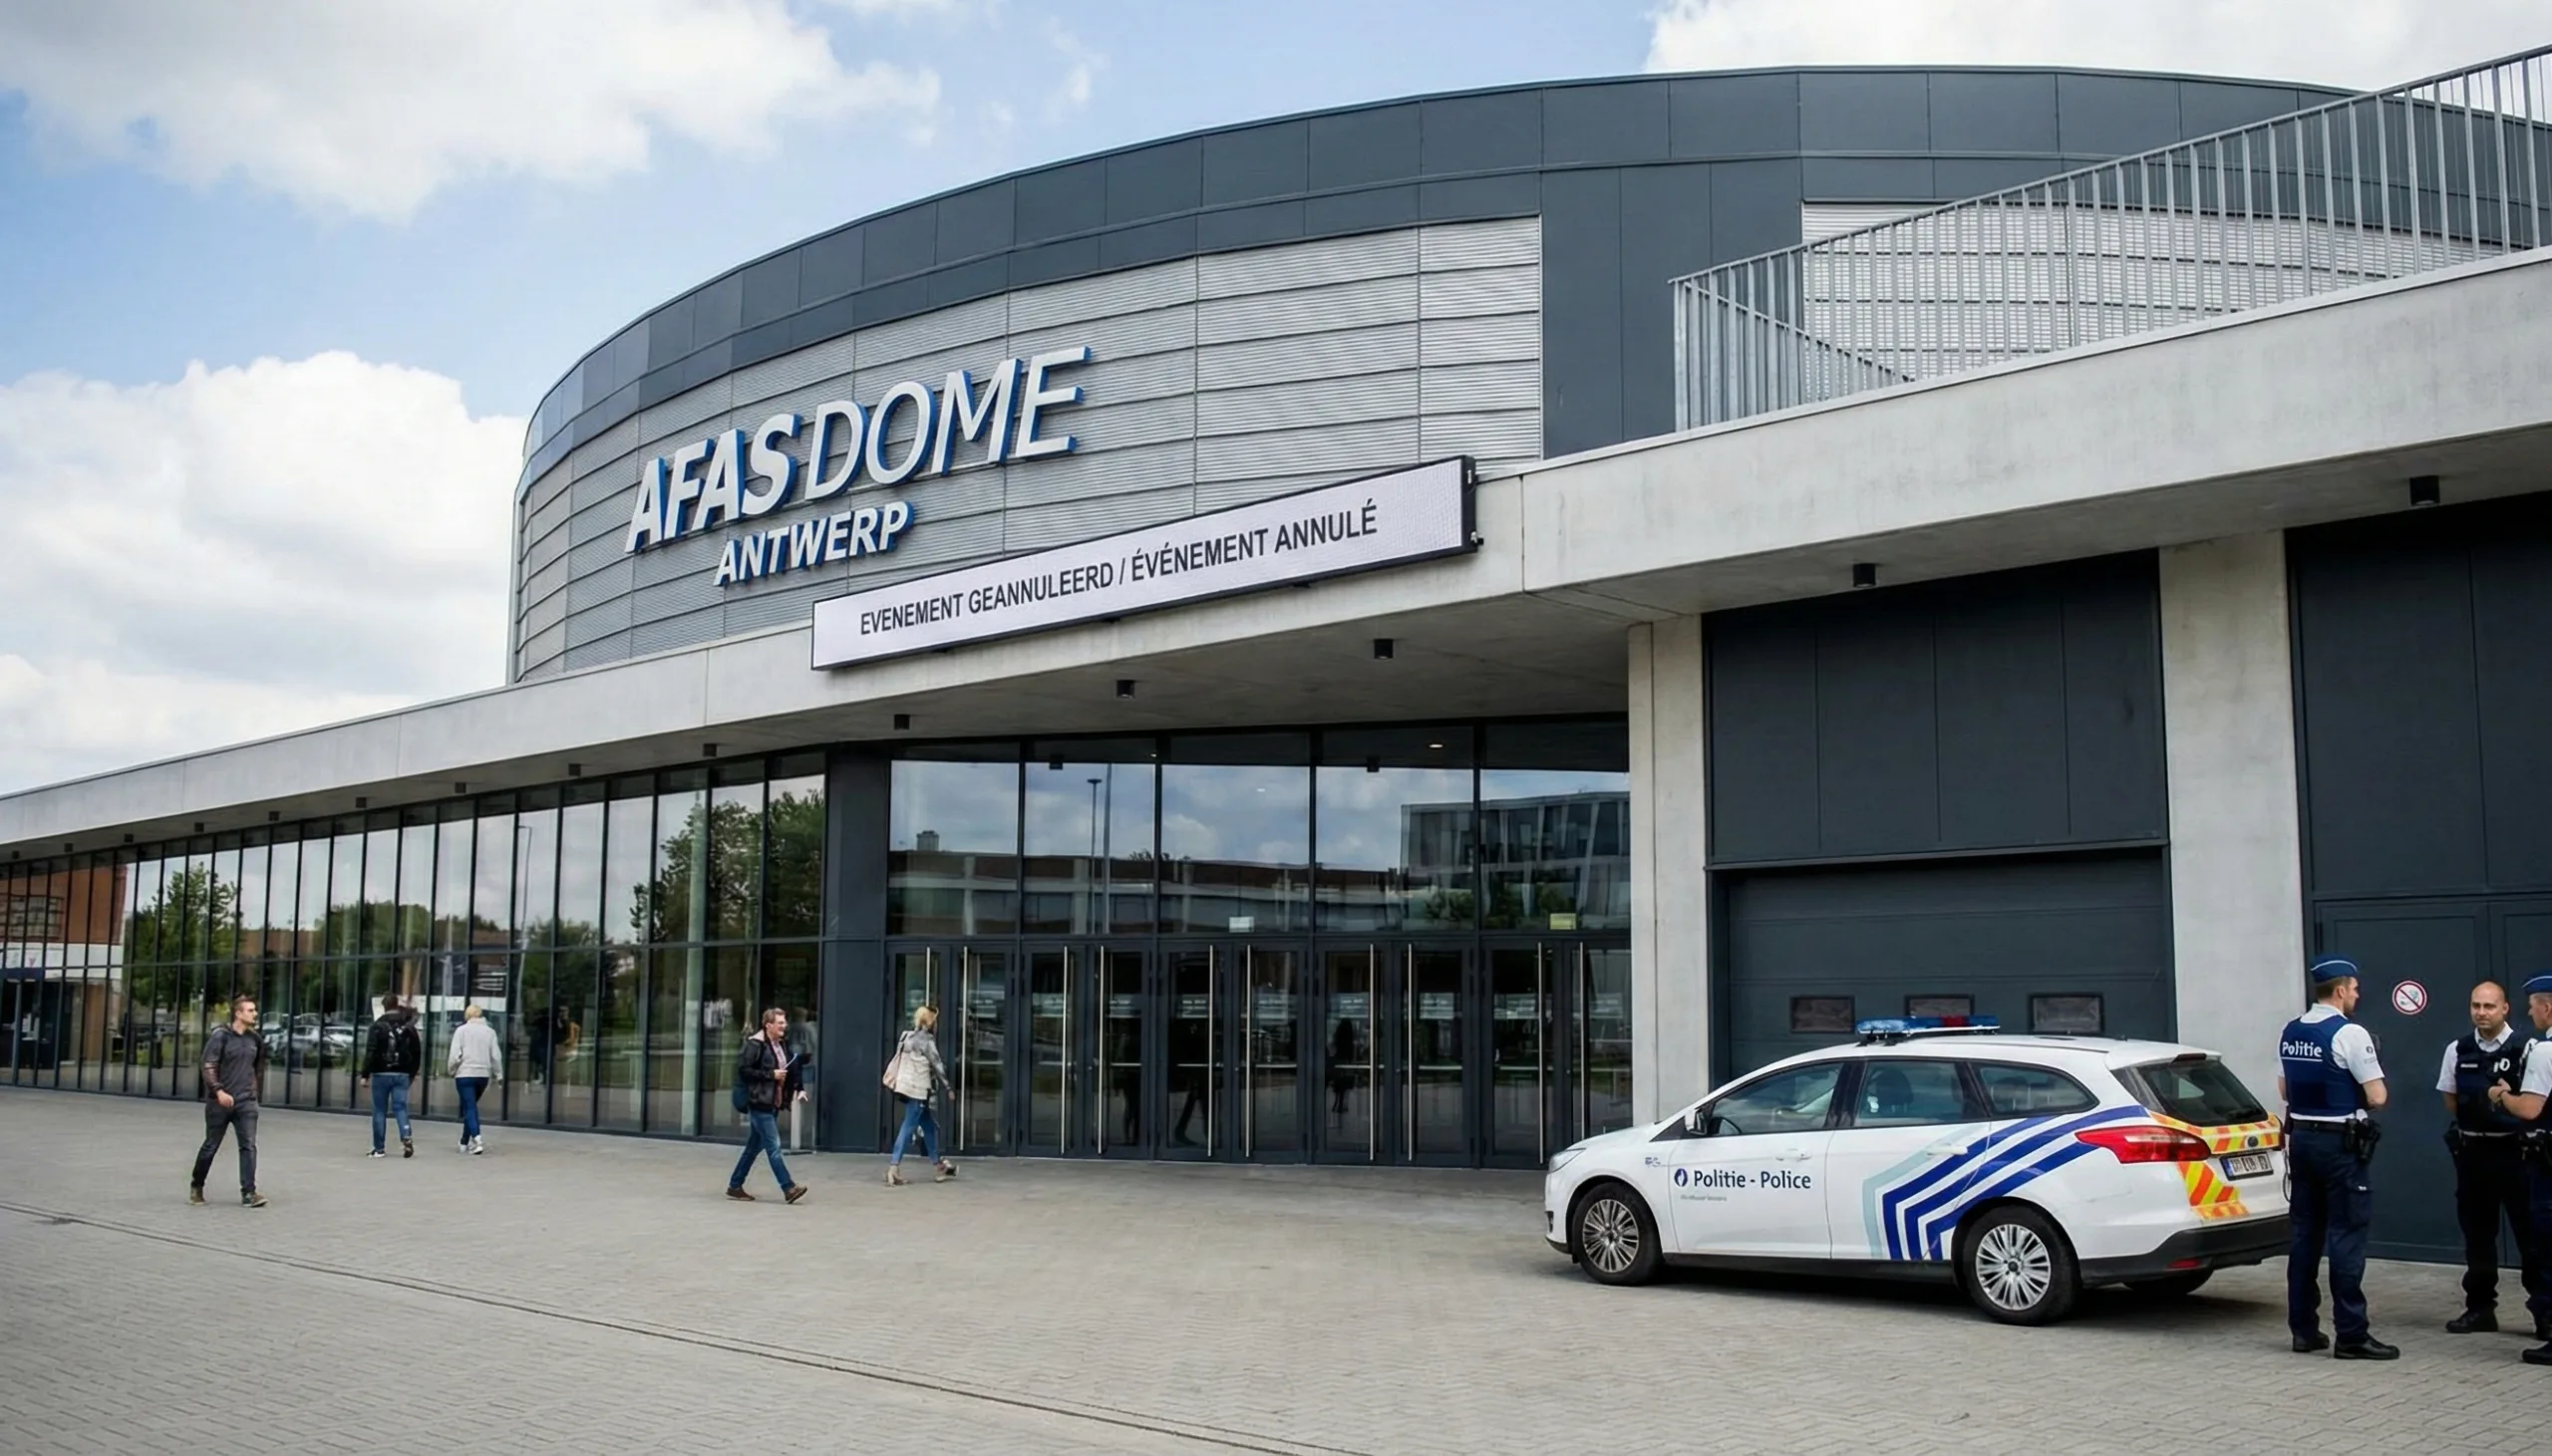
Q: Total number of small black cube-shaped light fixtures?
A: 14